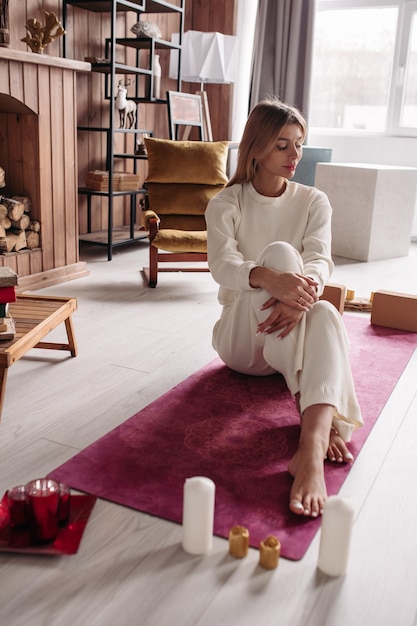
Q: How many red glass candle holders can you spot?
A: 3